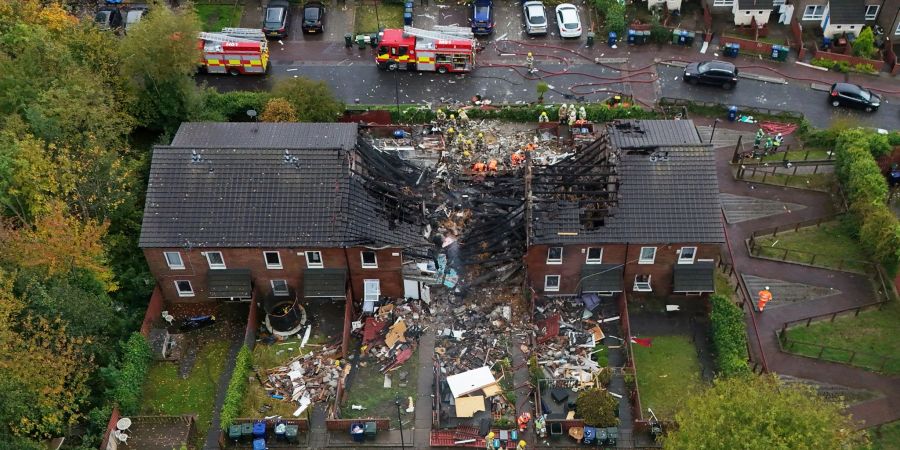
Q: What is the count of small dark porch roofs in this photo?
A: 4